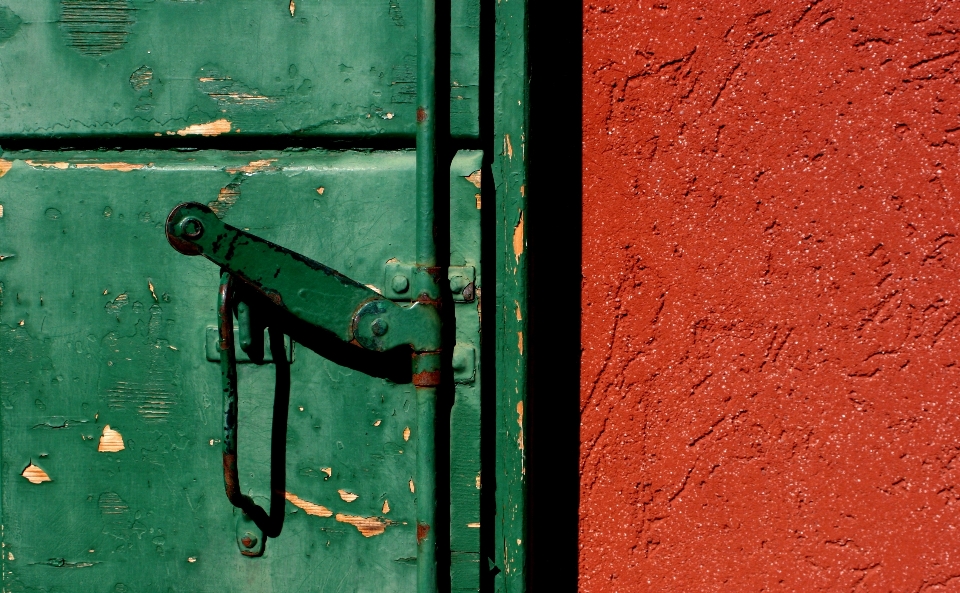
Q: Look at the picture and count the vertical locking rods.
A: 1